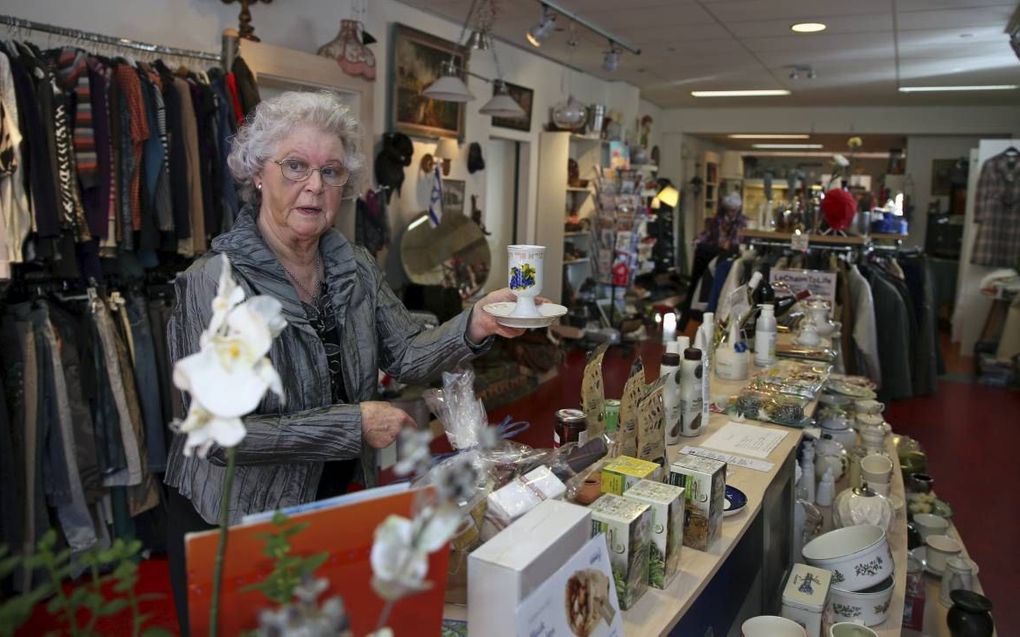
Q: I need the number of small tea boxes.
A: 4